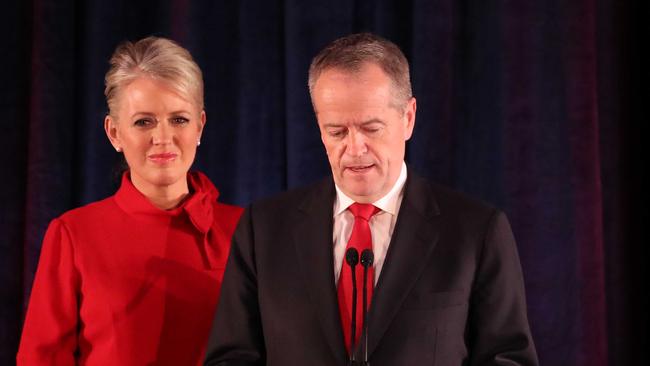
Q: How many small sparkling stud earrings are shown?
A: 2